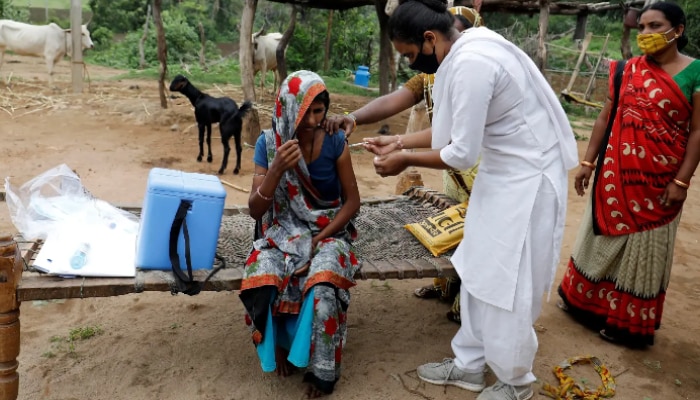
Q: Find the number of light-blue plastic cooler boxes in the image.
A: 1